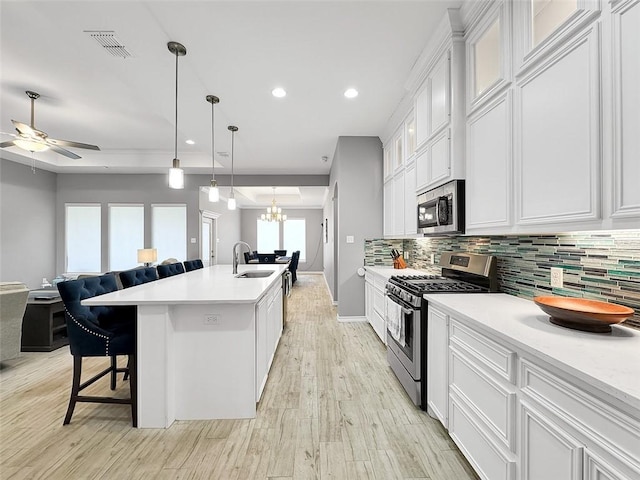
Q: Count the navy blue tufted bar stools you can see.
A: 4